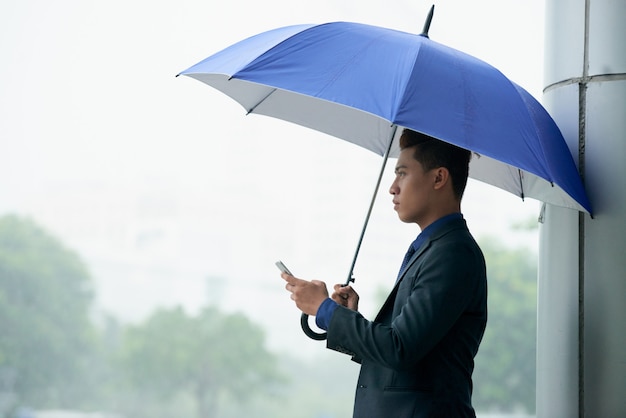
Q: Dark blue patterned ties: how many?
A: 1